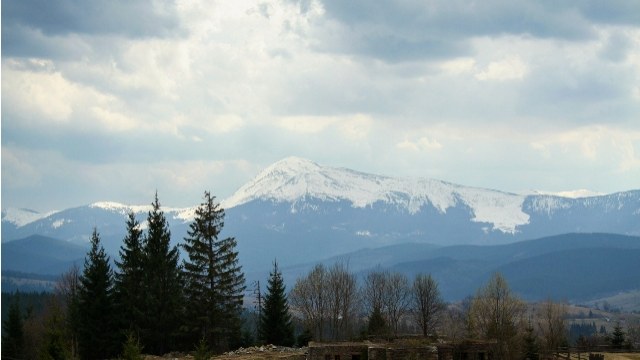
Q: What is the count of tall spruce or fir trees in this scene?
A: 5